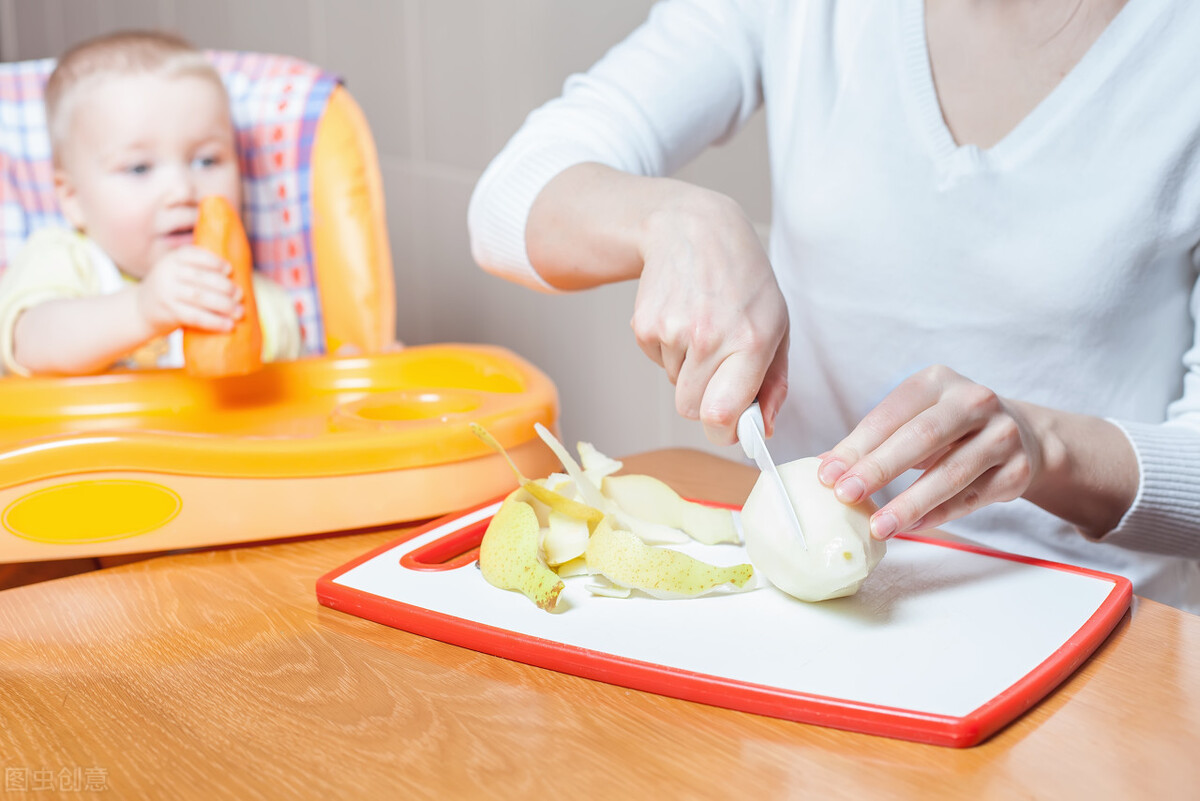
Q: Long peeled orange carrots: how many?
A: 1